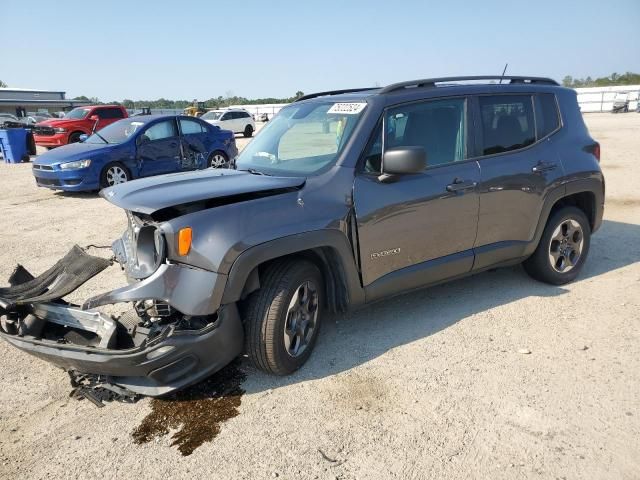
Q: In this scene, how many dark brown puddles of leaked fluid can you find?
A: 1